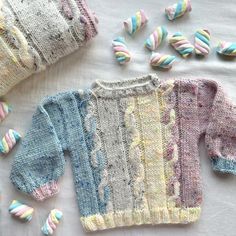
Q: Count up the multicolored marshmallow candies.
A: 12